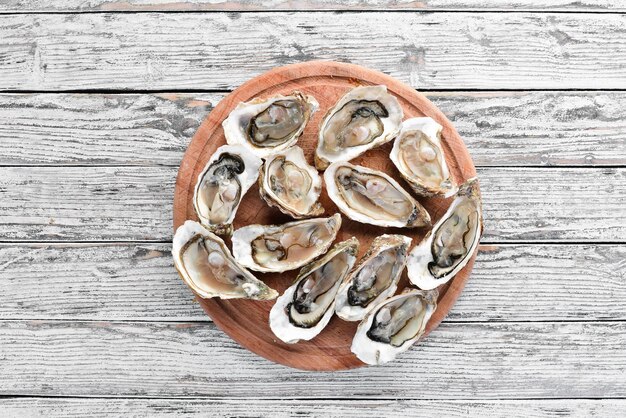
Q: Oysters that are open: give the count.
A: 12